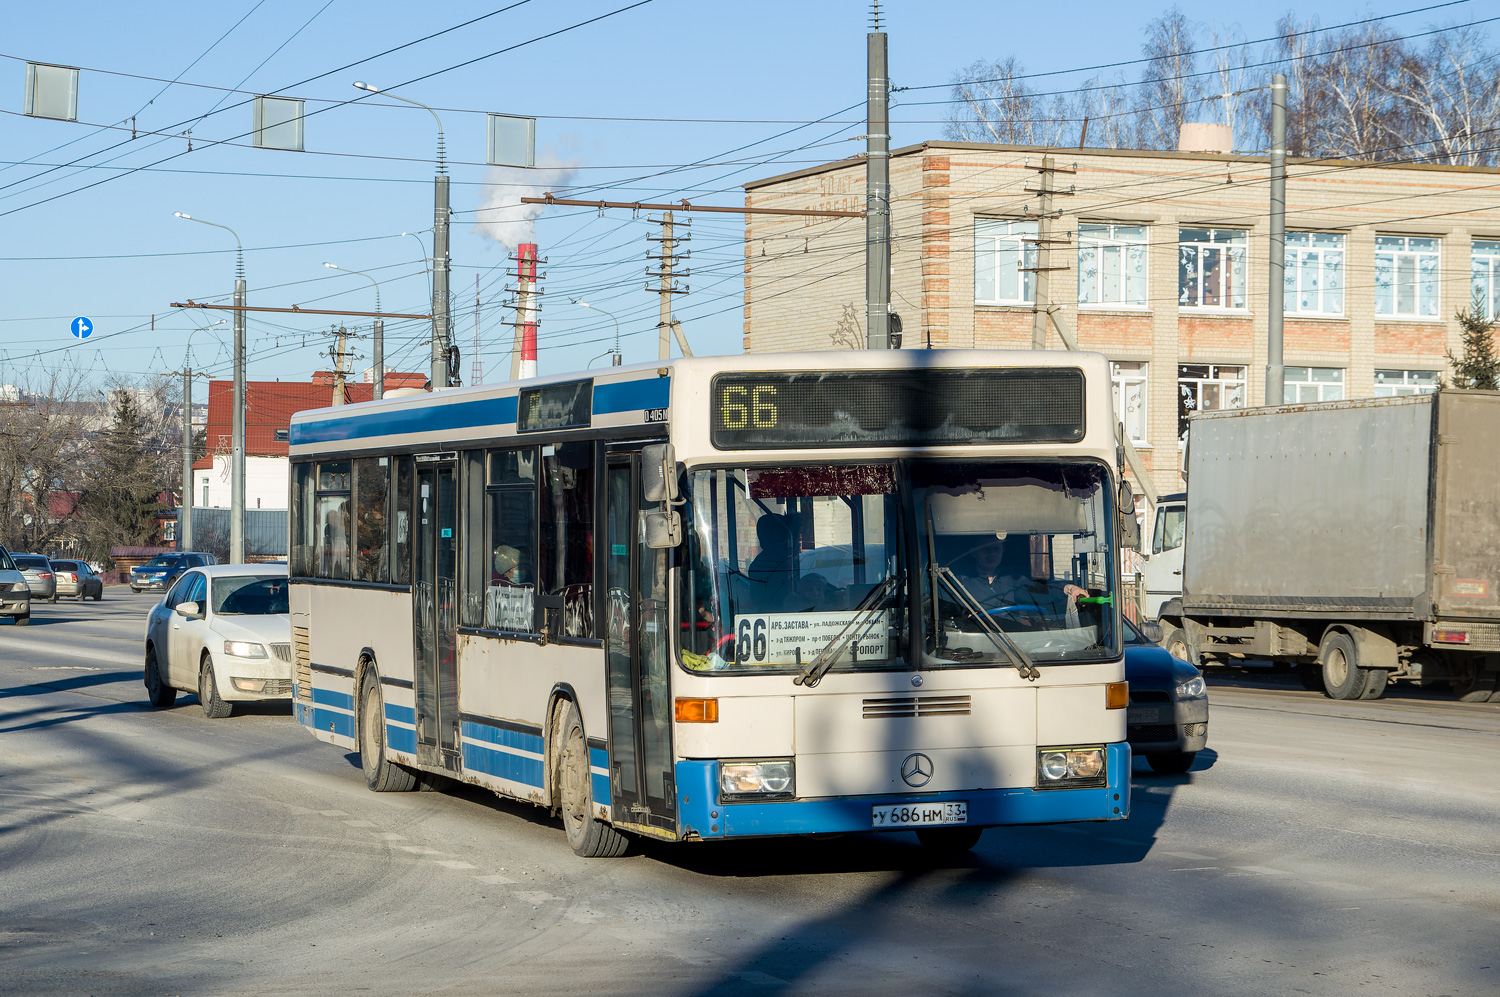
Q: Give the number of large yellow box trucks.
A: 0